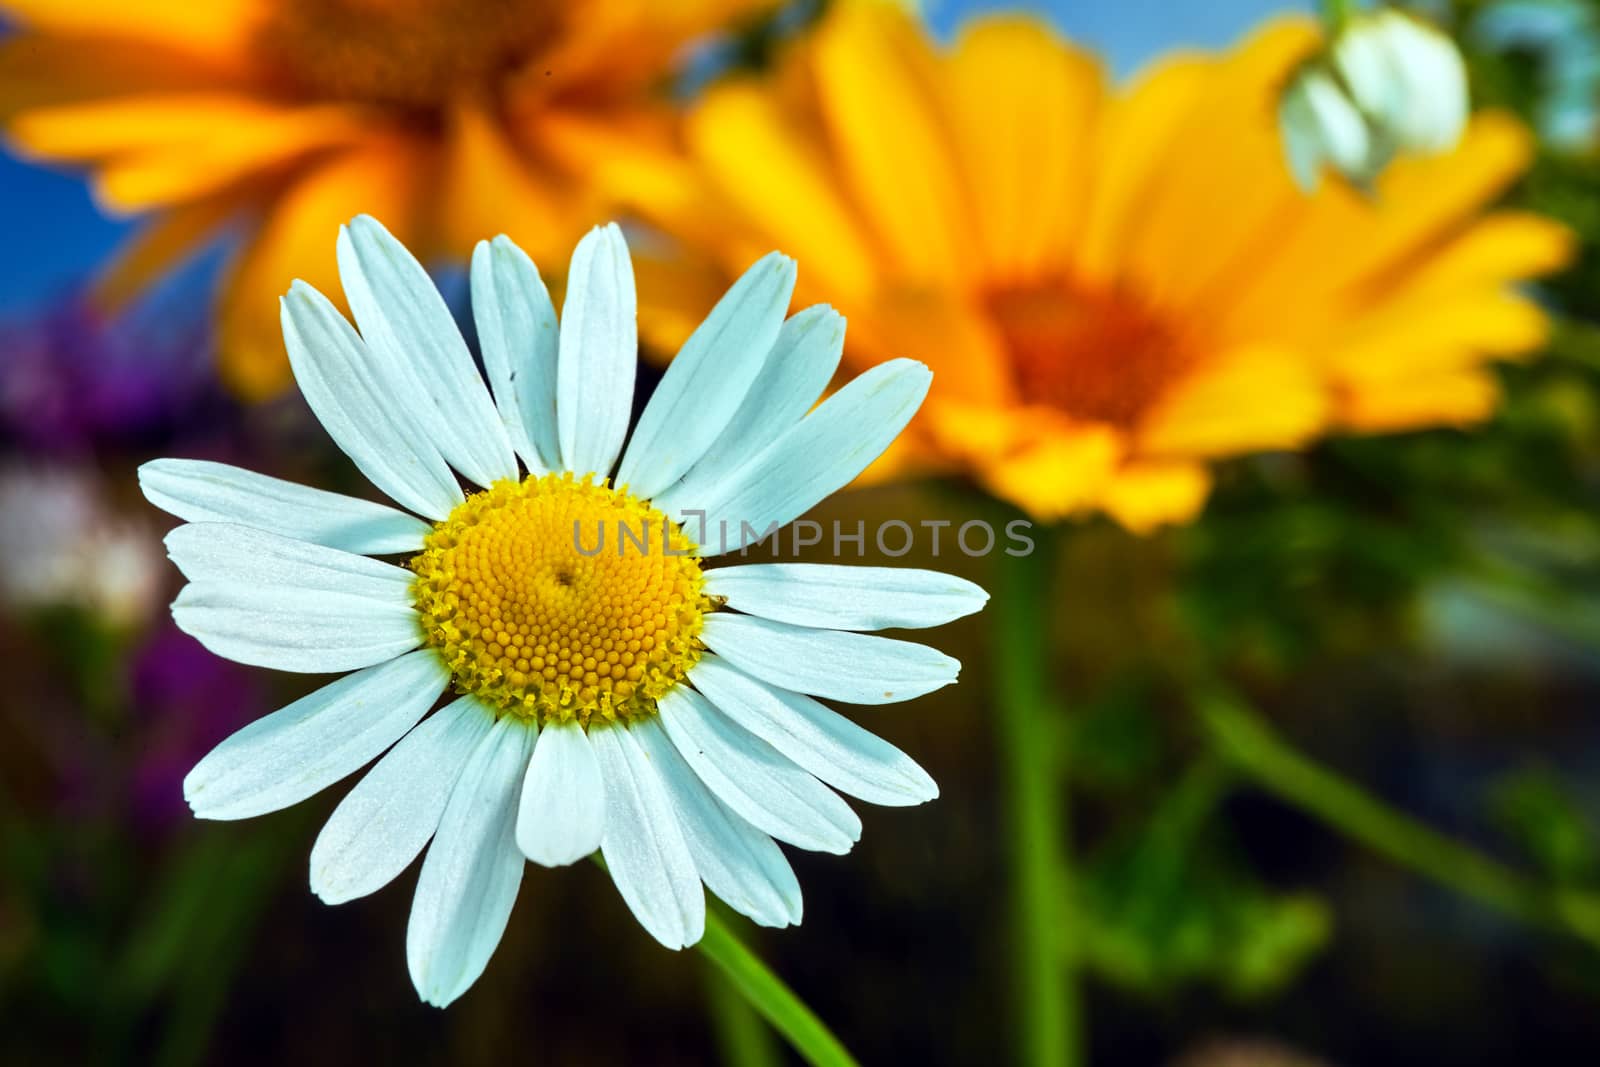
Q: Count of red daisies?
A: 0